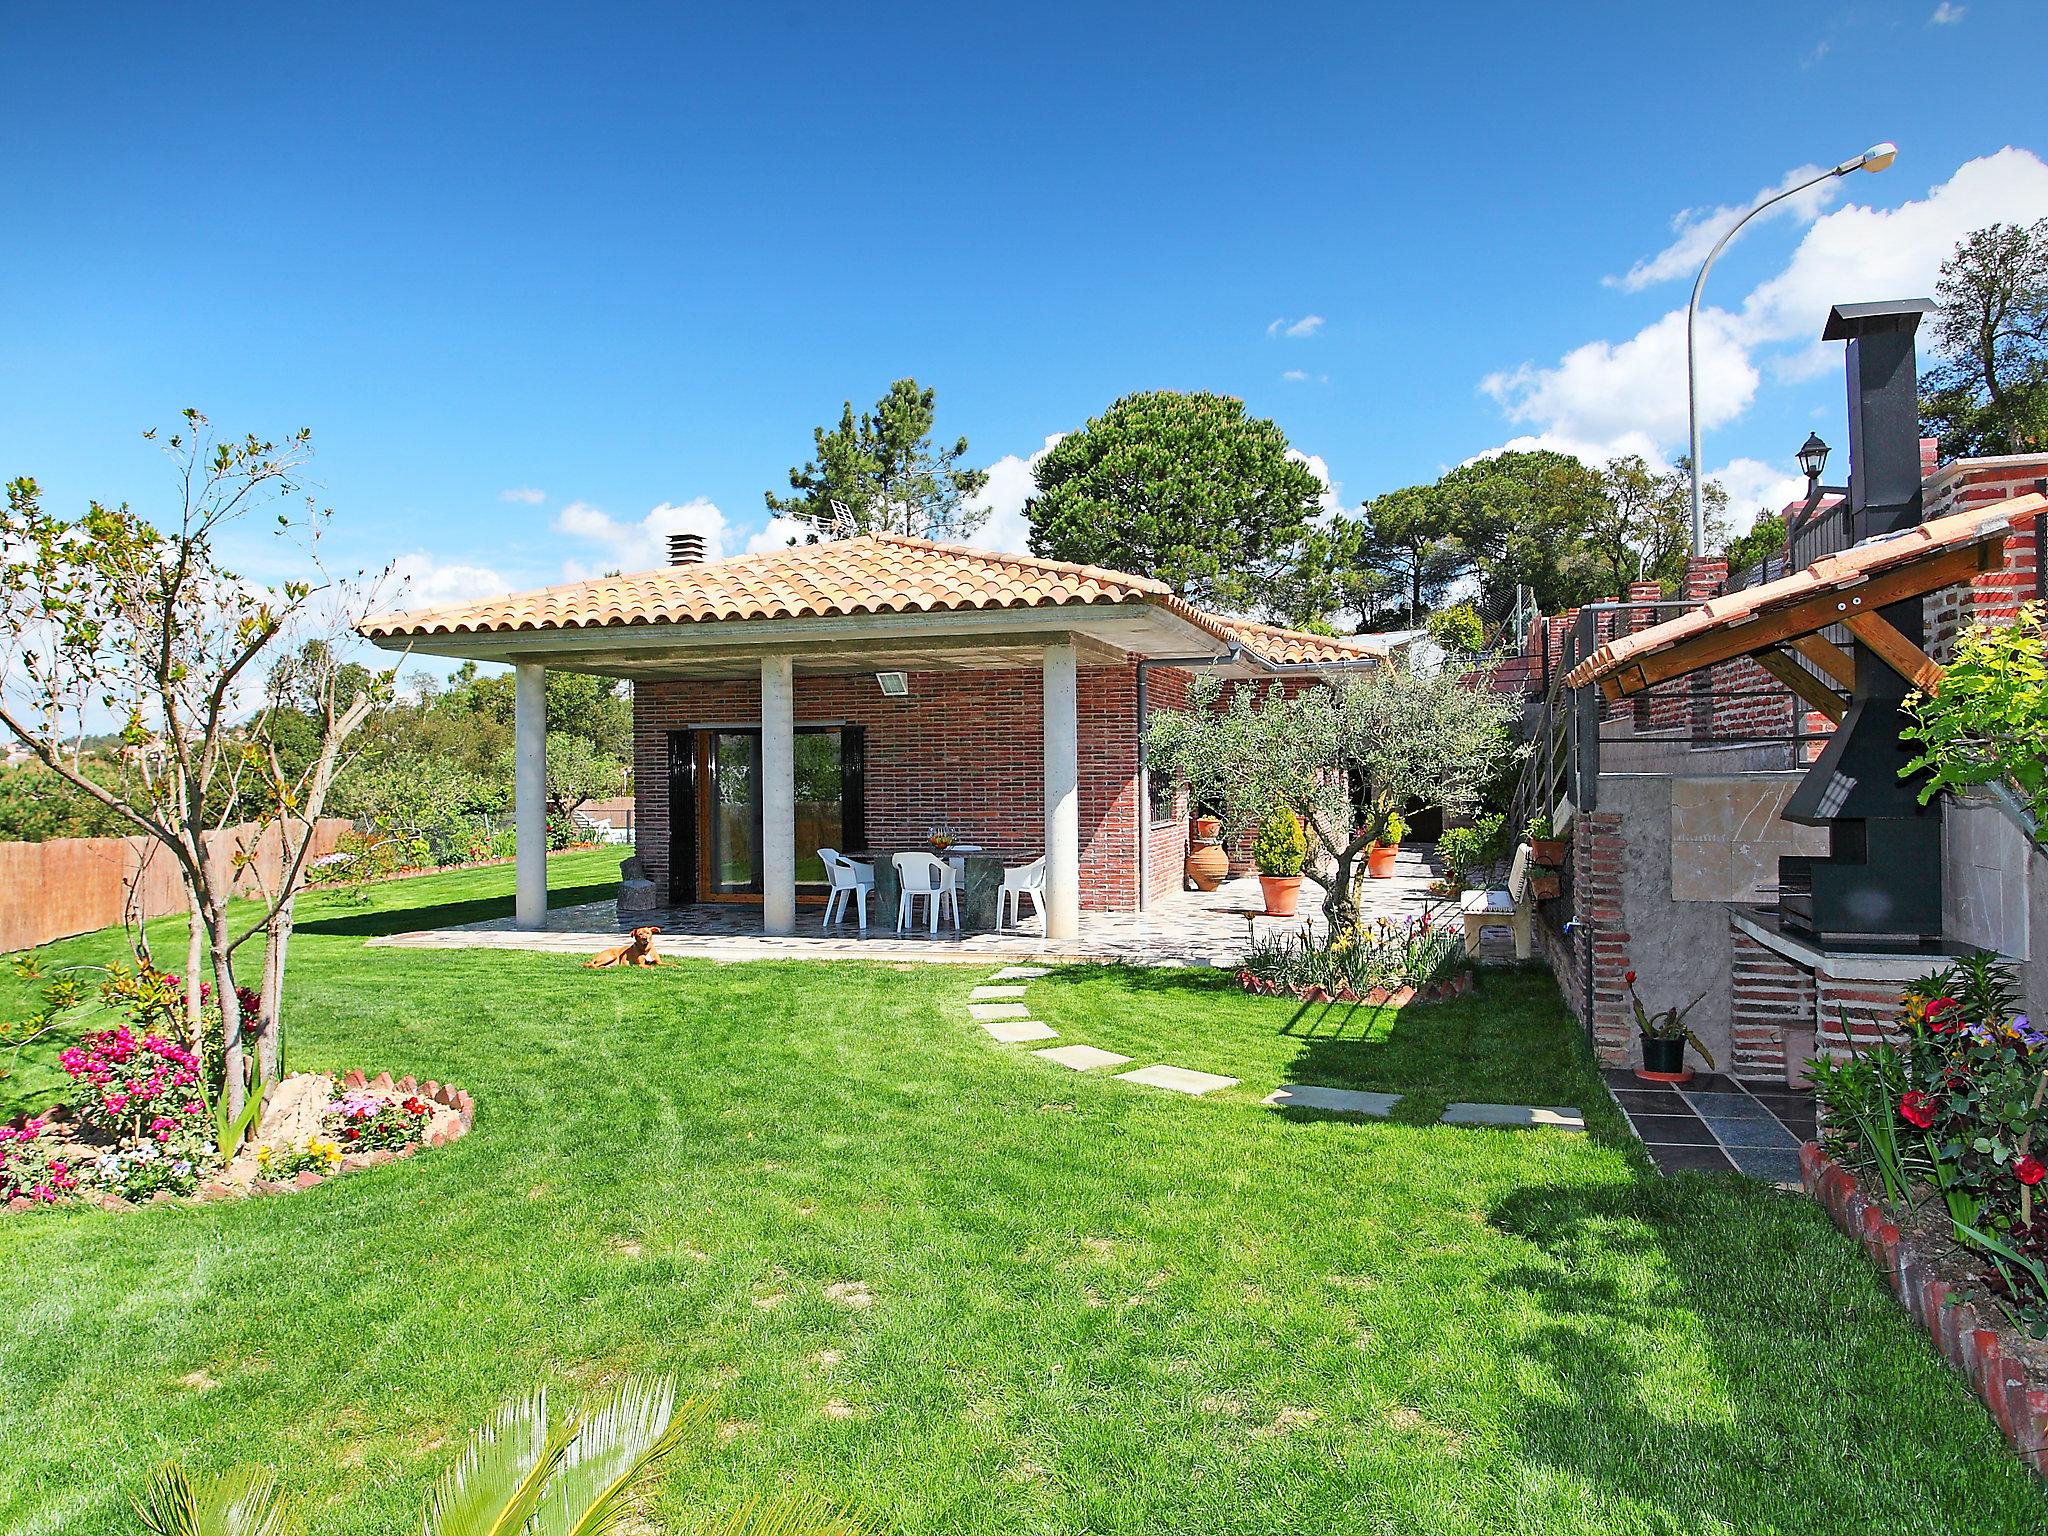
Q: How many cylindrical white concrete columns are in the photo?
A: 3